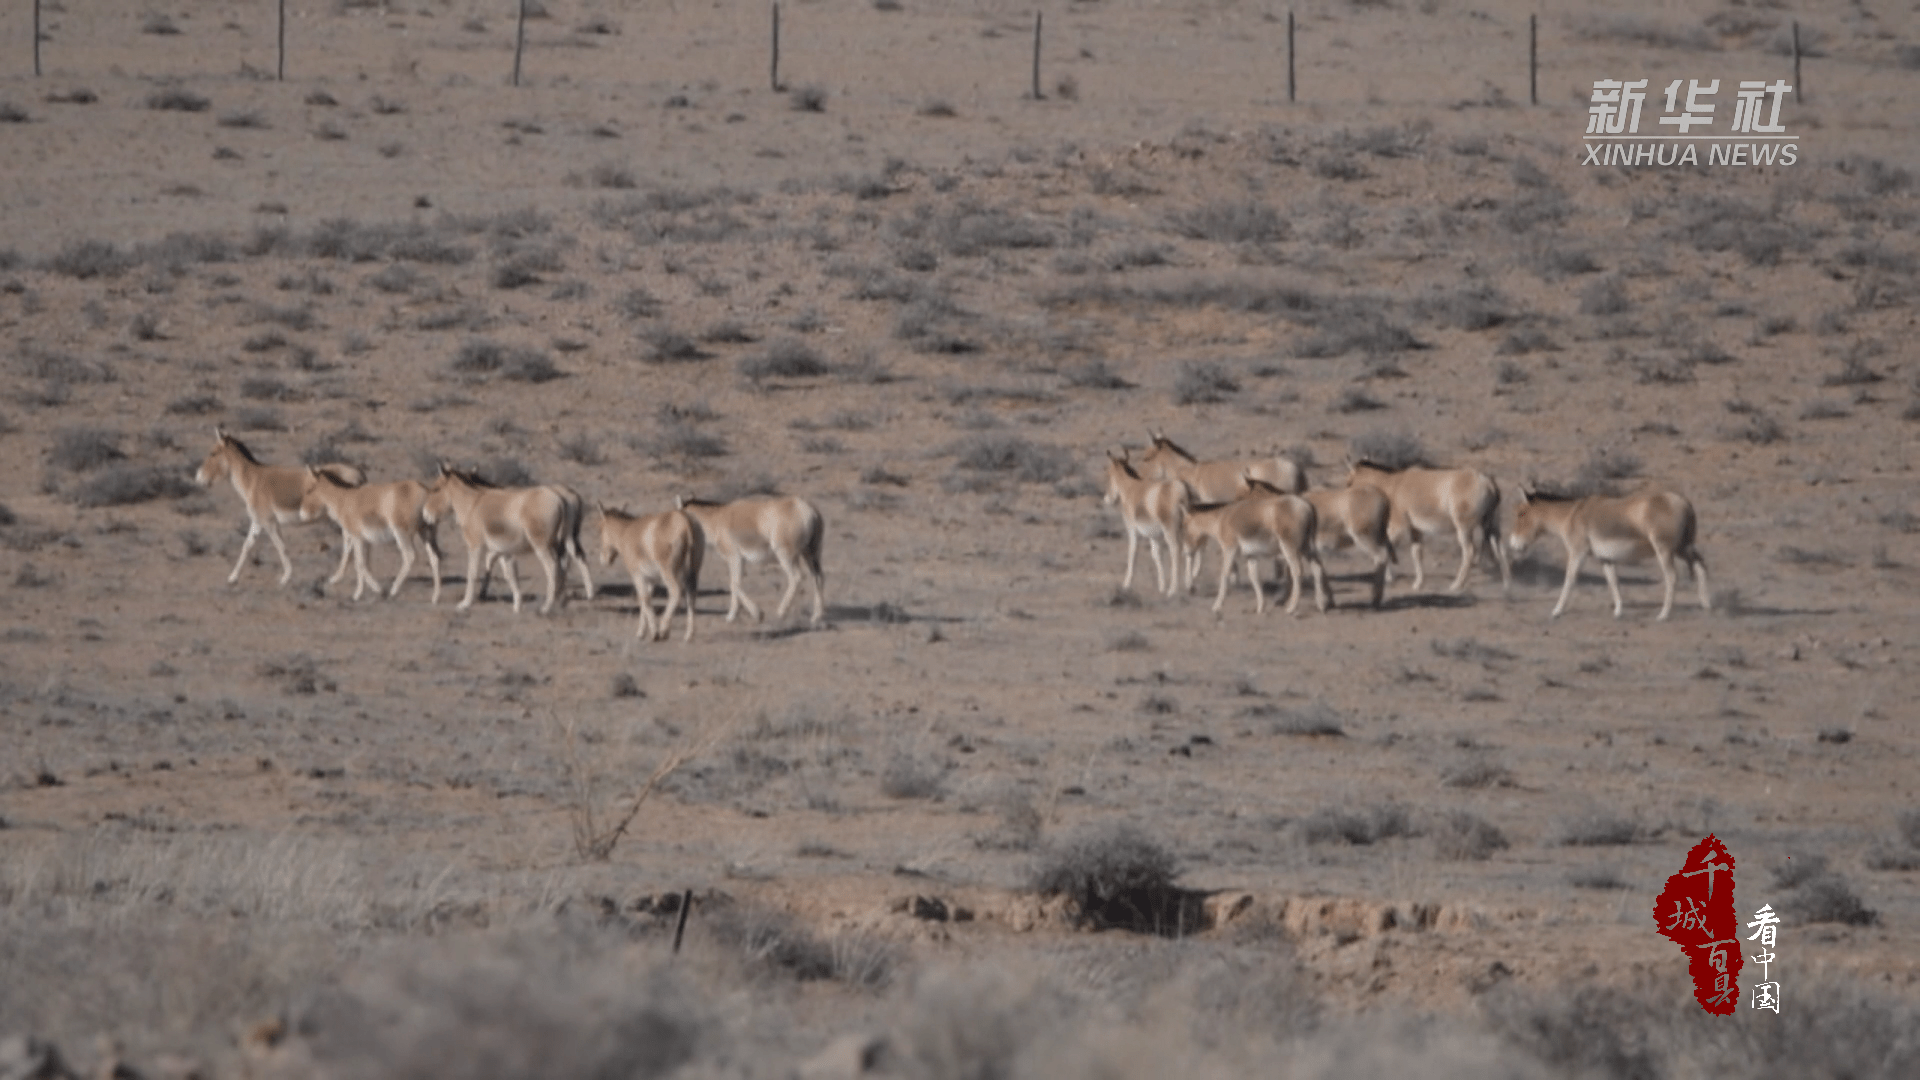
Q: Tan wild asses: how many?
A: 12